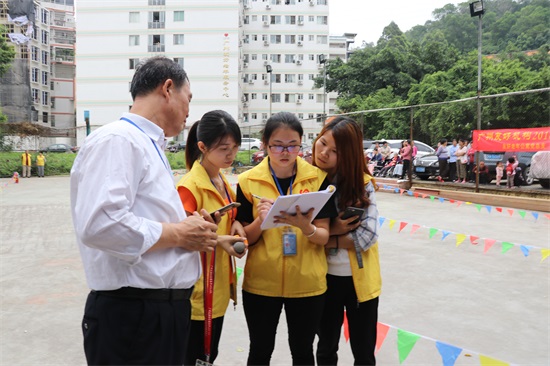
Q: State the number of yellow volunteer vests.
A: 5